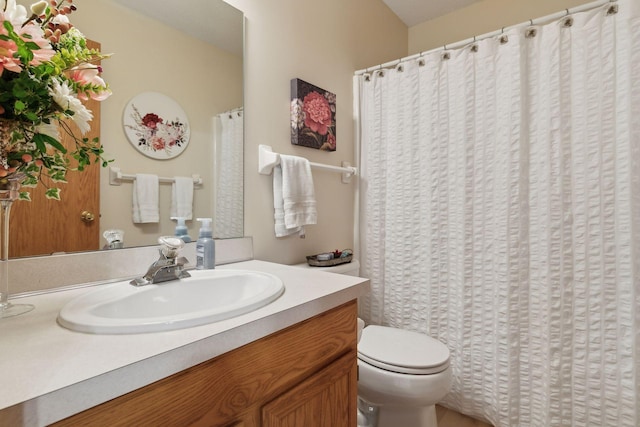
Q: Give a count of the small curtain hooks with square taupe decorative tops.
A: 10